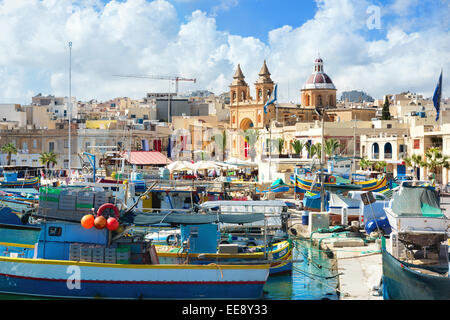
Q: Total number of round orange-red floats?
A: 3